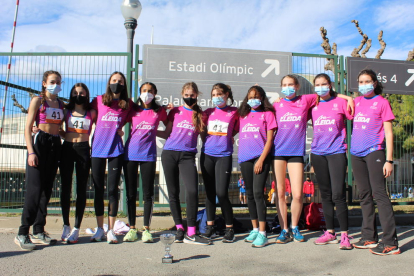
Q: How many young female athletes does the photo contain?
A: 10